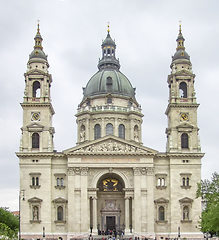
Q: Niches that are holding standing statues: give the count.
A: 4